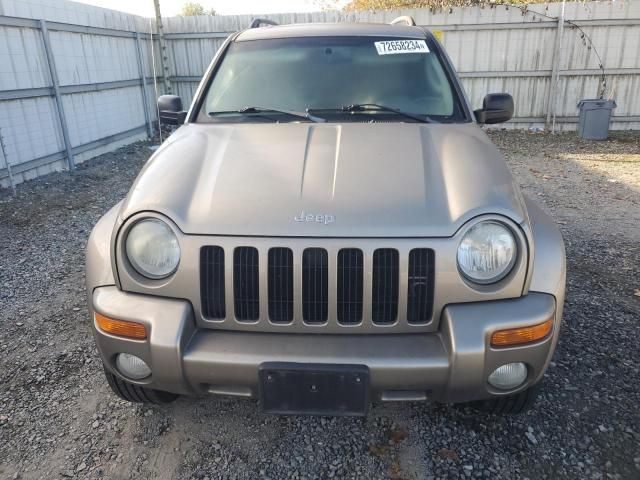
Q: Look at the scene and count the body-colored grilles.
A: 1